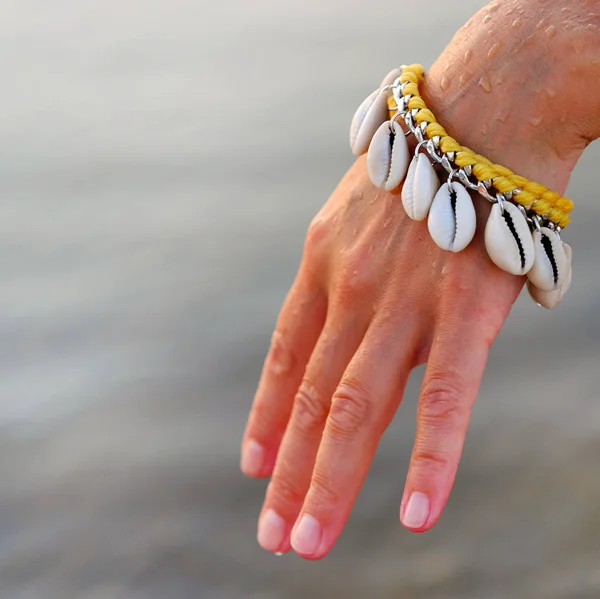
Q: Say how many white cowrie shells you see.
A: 8